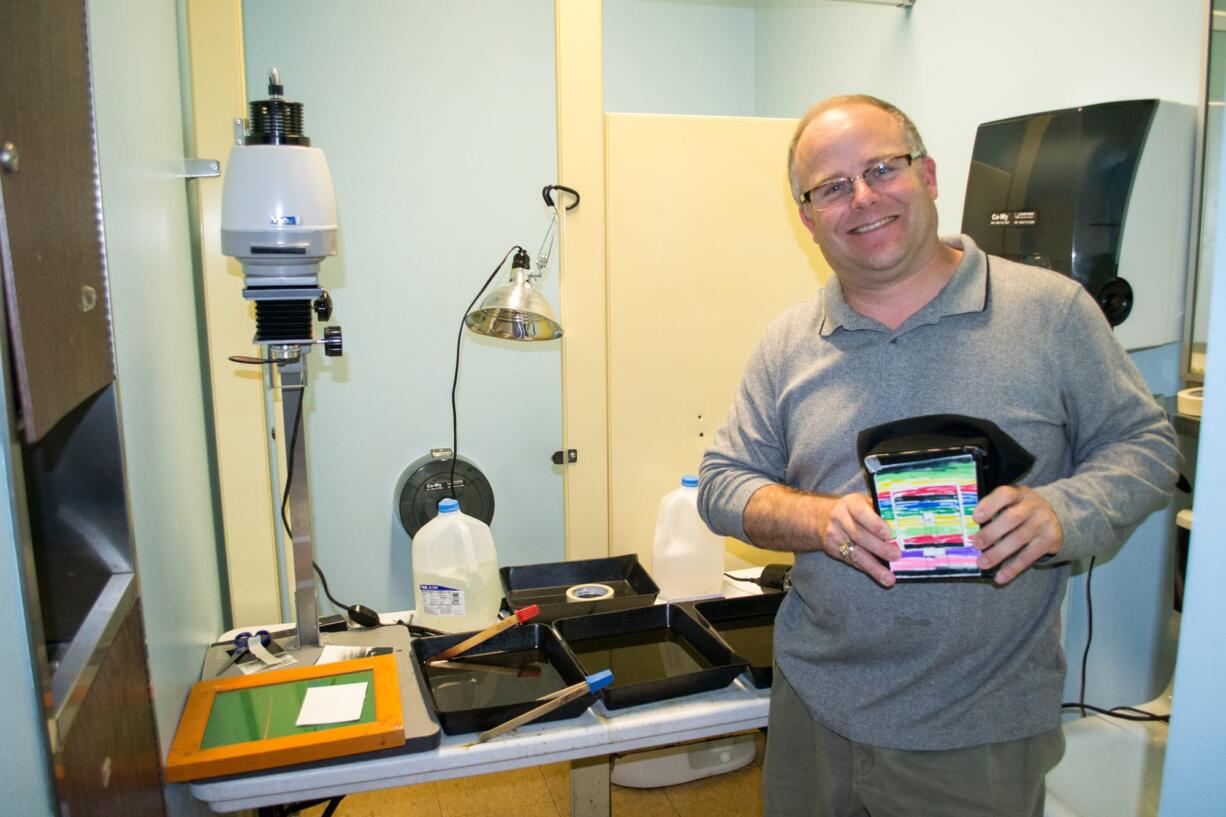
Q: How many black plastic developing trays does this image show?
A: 4